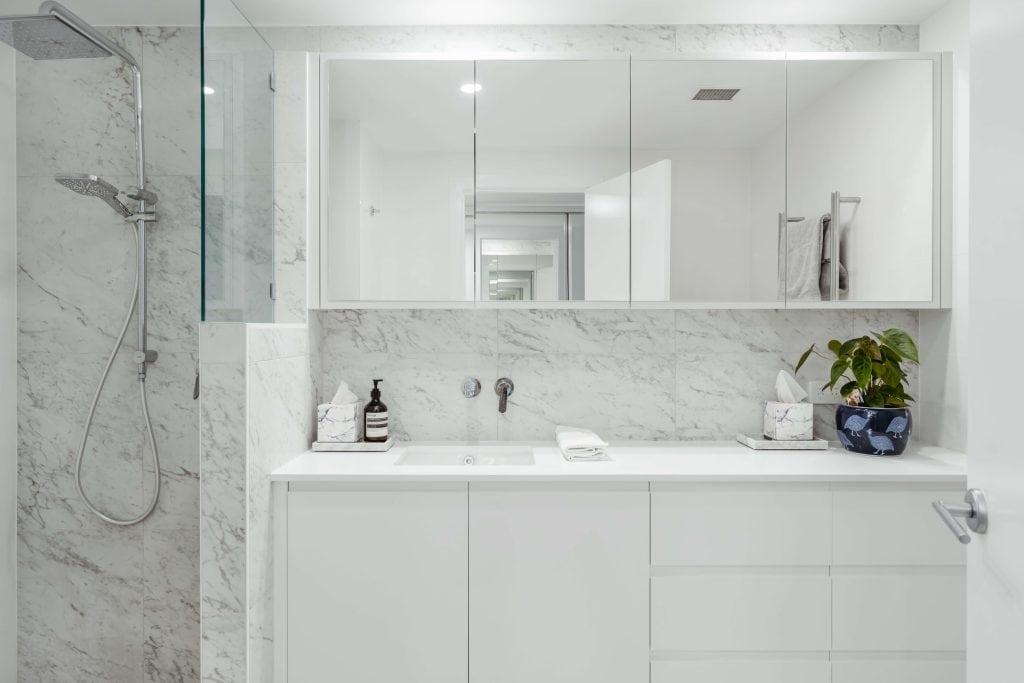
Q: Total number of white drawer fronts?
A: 6